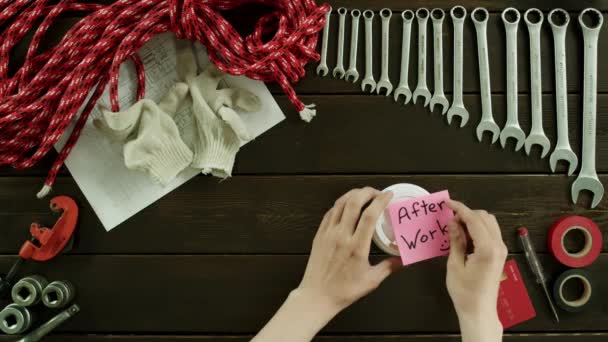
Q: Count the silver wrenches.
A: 14